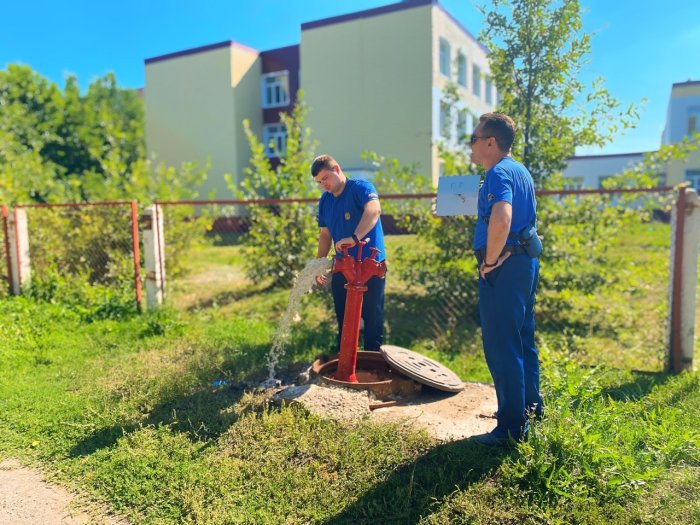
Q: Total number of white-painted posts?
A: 3